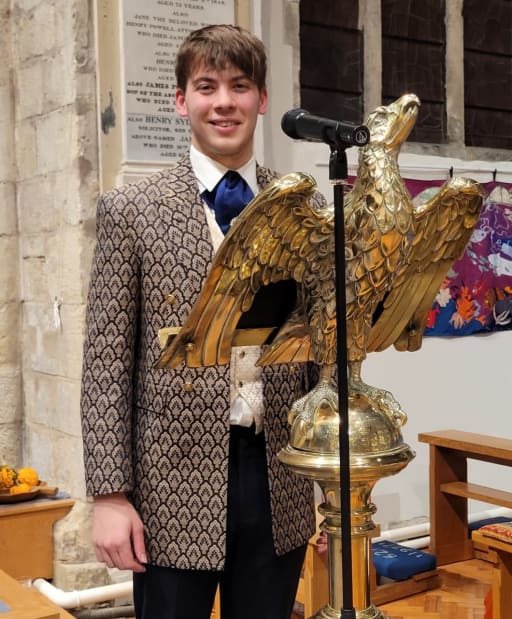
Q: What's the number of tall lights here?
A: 0